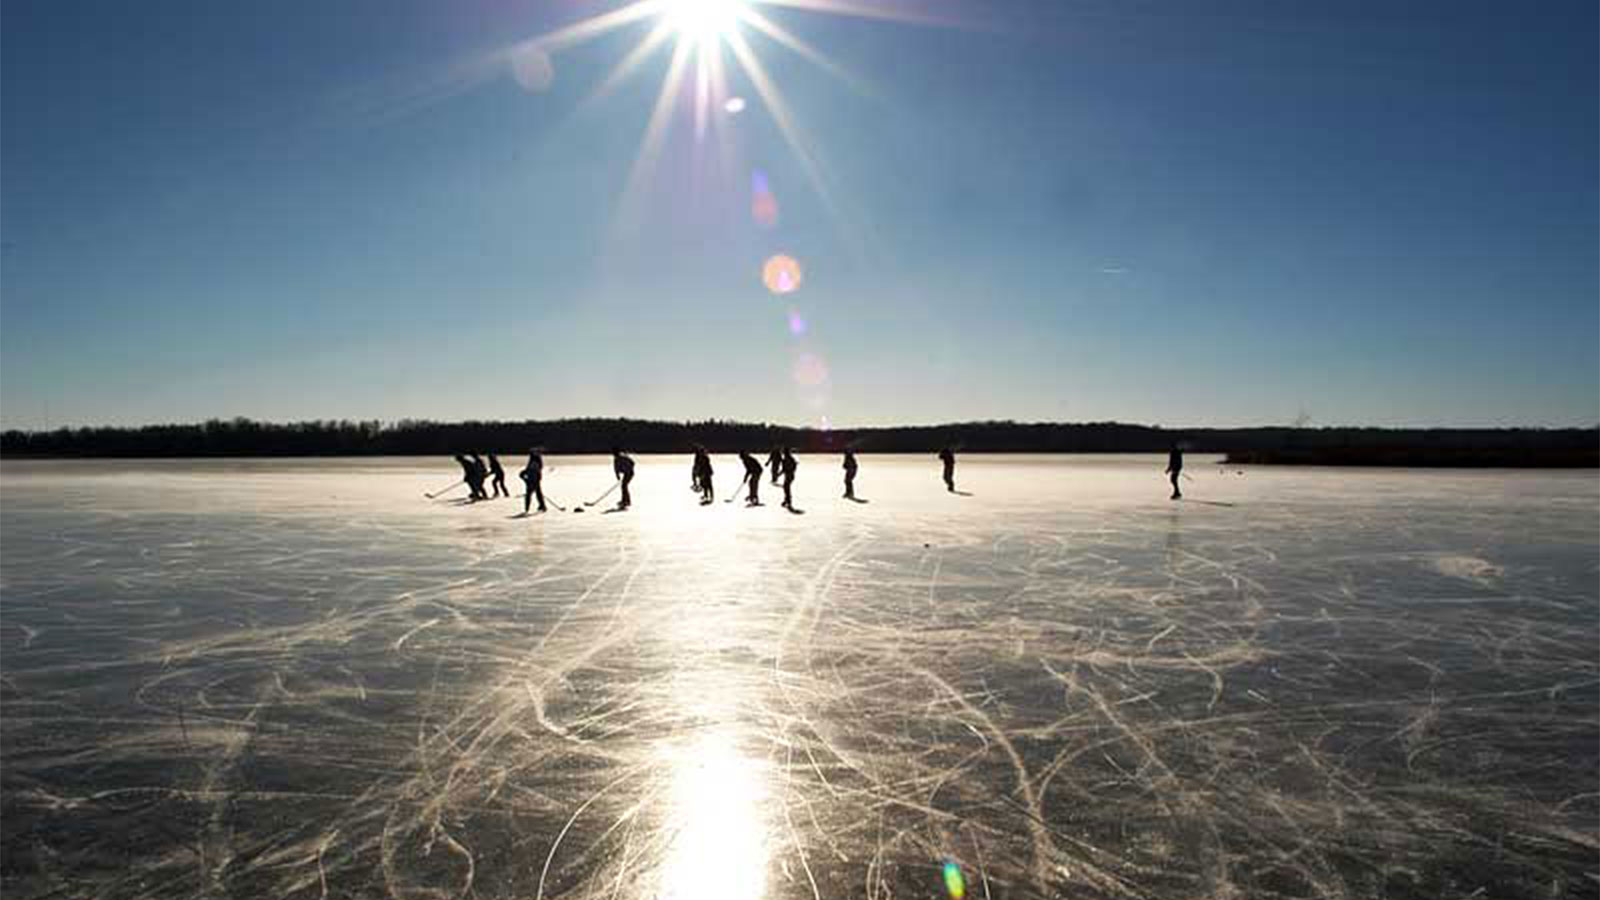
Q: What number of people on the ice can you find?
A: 13